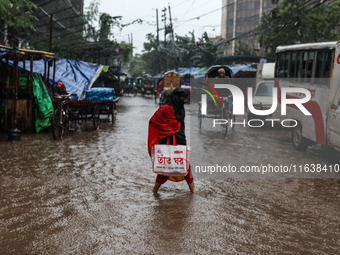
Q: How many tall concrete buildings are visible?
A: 2